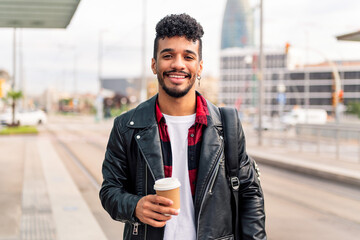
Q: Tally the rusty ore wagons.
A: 0